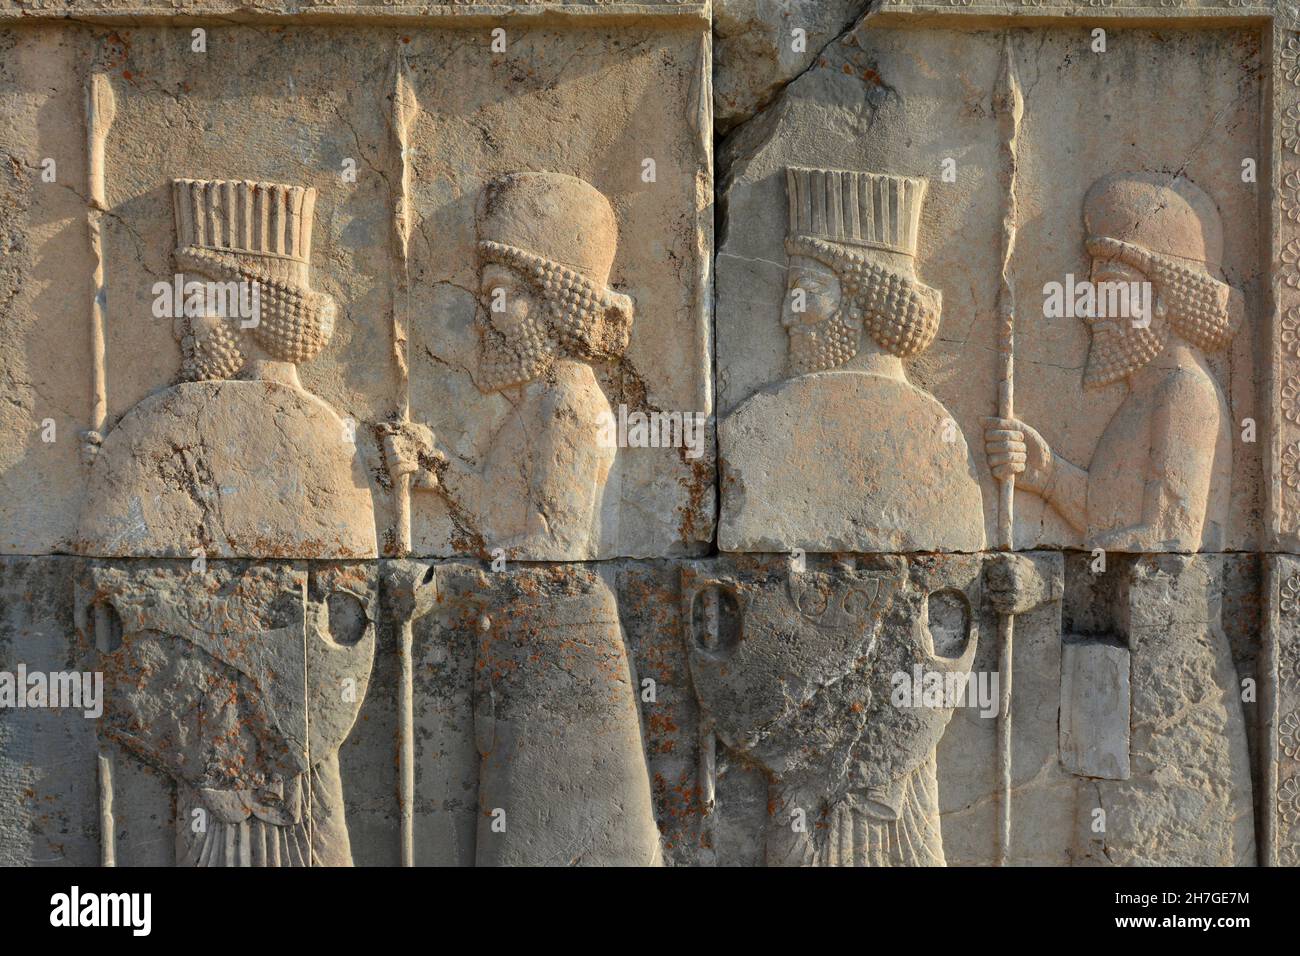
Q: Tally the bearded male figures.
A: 4